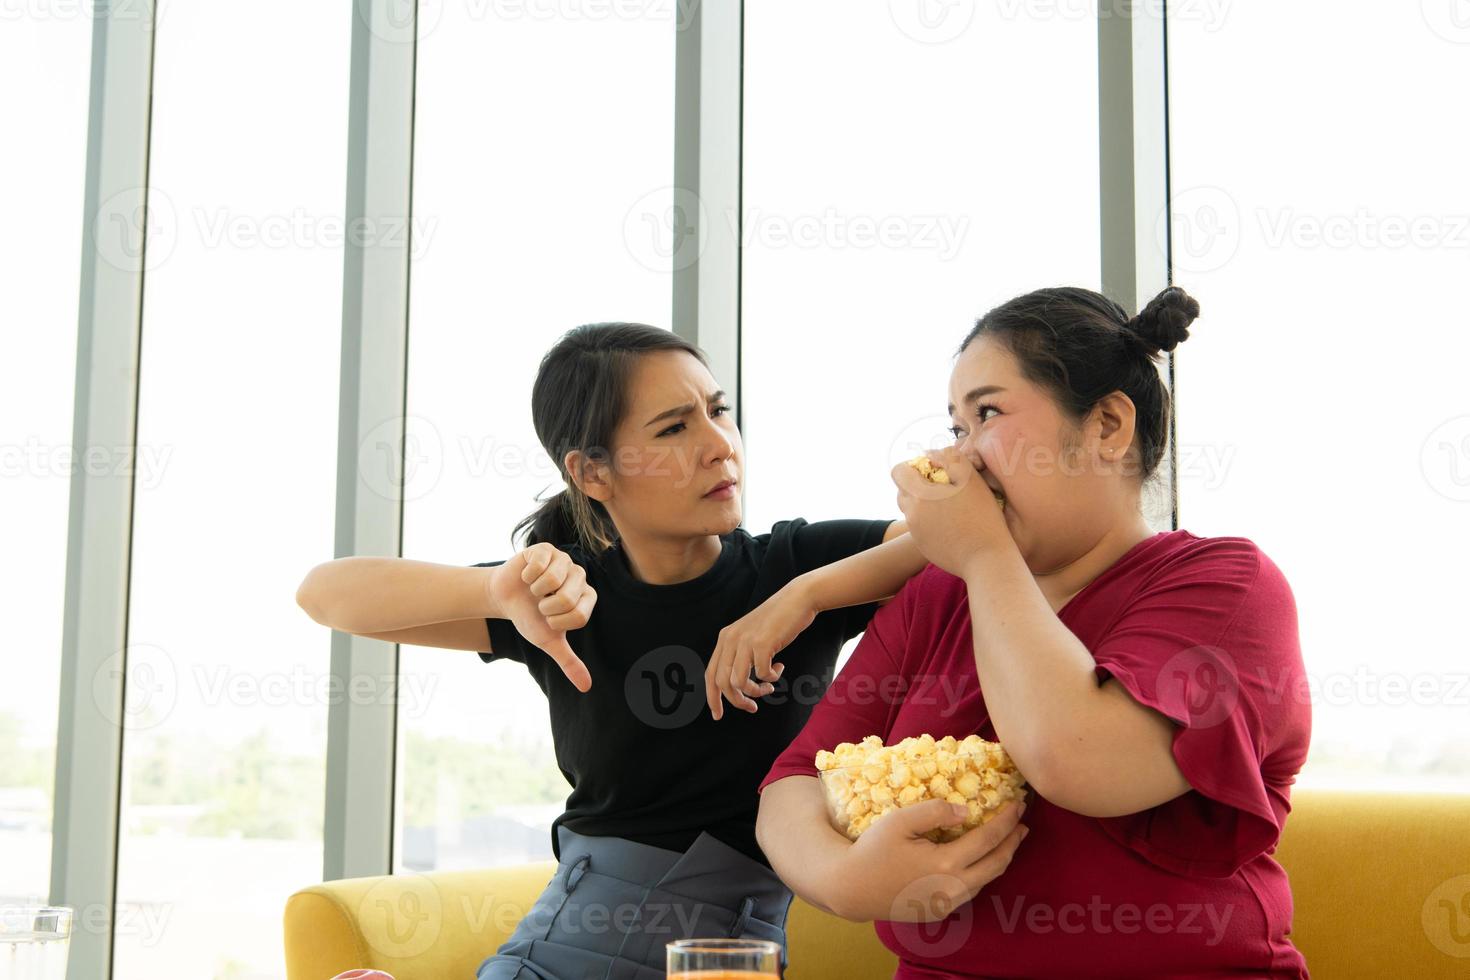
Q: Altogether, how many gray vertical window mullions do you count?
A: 4